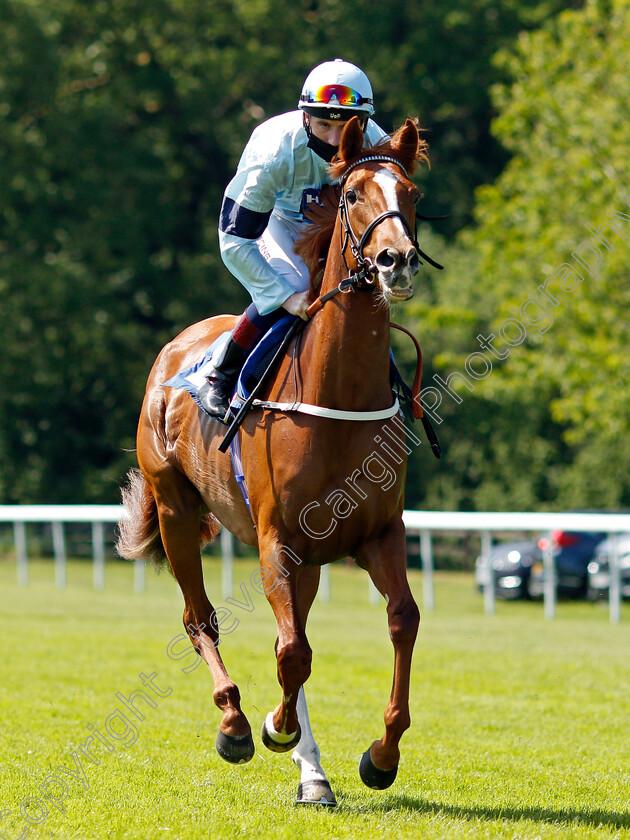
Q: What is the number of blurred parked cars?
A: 3